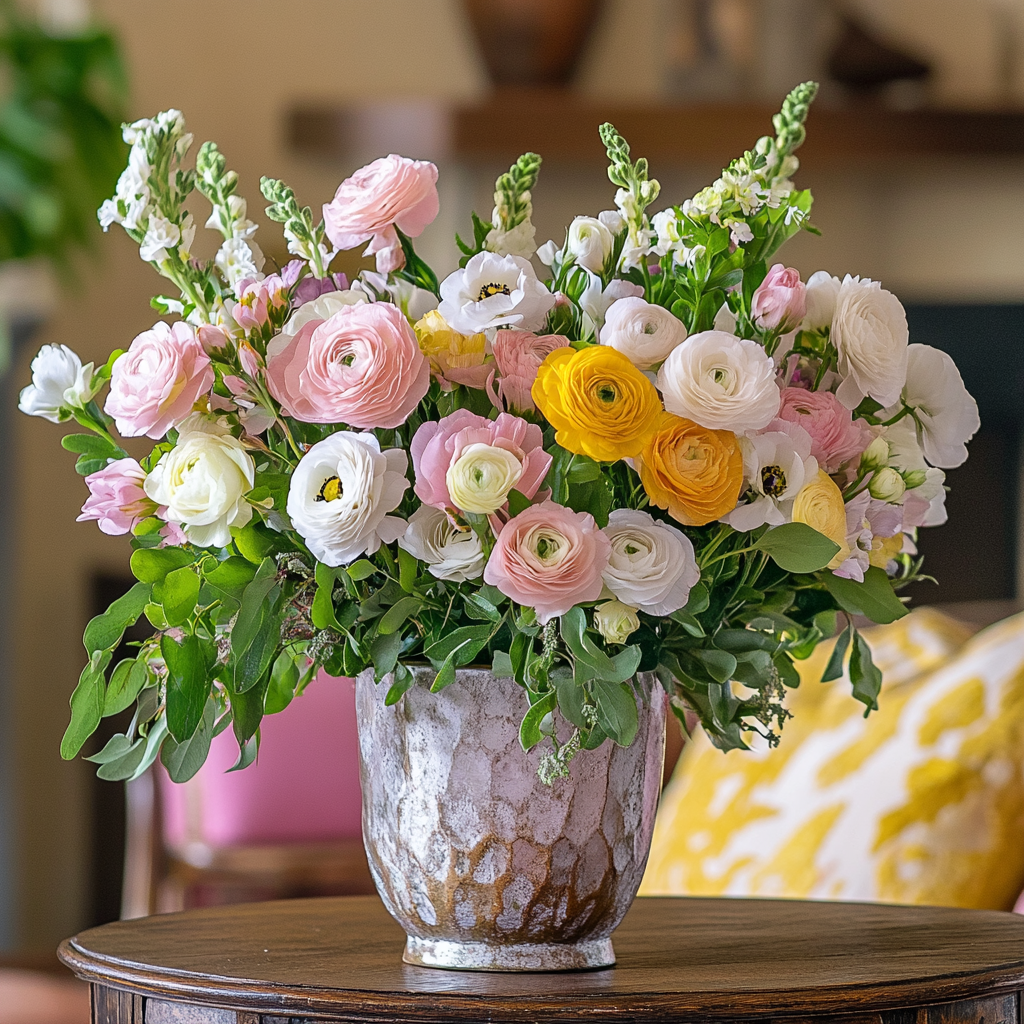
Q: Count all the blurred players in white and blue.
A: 0